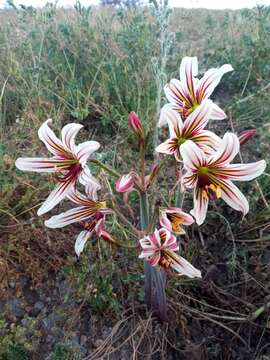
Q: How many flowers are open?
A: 7